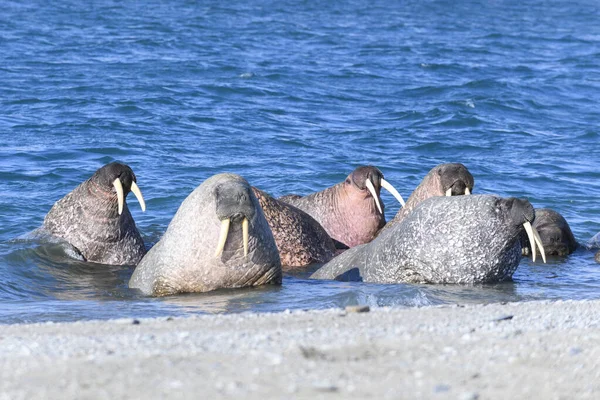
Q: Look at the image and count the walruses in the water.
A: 7